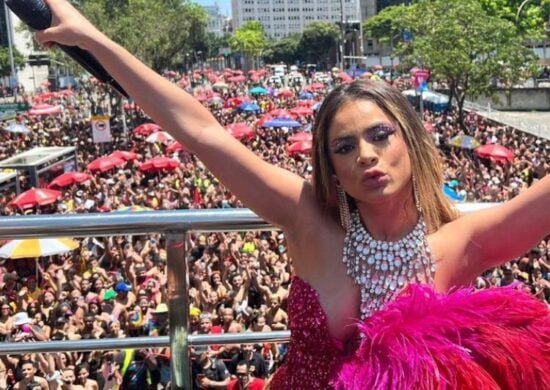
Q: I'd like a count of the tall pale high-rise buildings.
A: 1